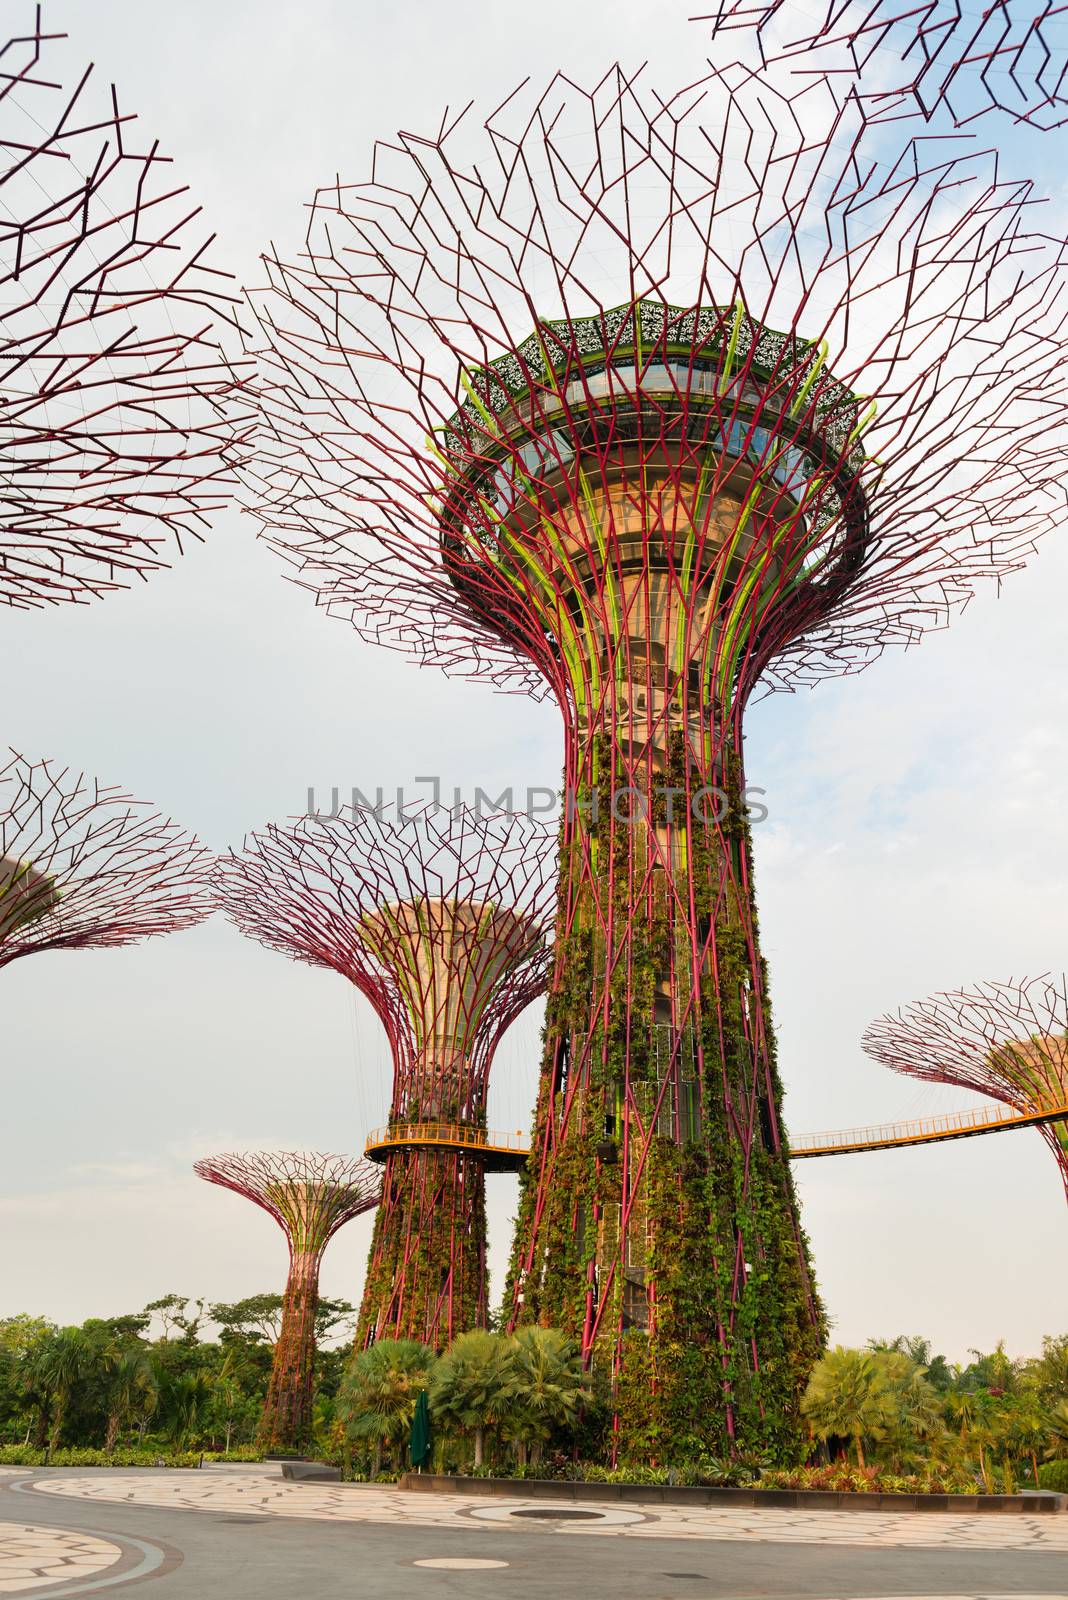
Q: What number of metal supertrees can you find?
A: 7